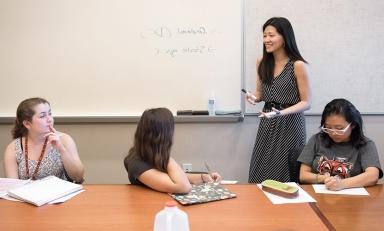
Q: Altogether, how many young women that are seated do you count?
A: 3